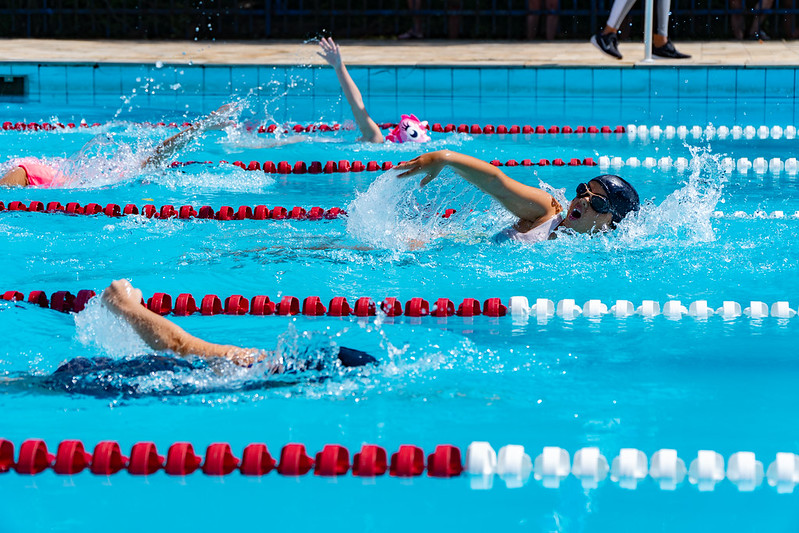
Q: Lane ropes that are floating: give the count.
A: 5